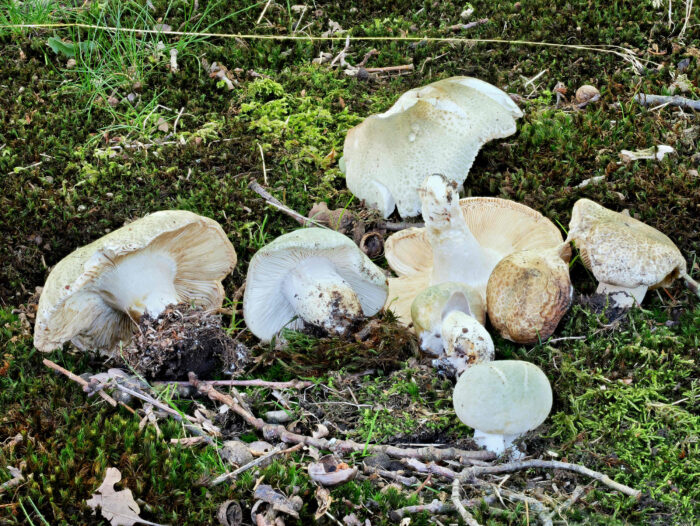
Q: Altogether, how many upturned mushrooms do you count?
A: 3